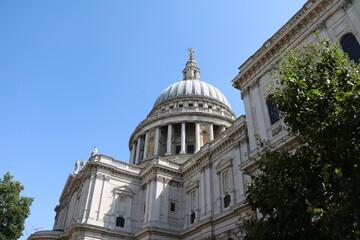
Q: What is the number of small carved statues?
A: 3